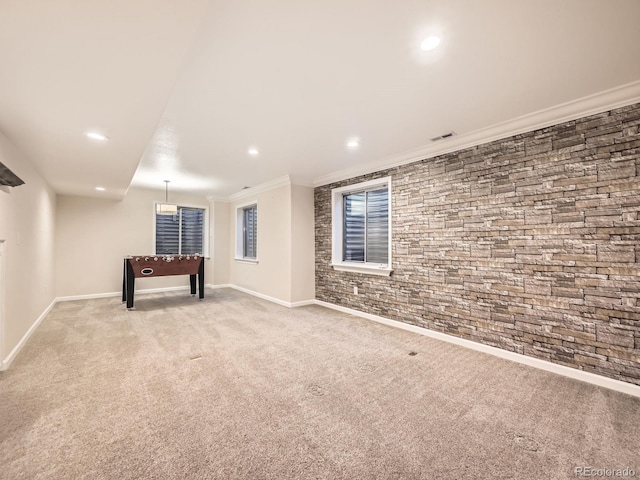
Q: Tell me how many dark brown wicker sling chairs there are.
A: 0